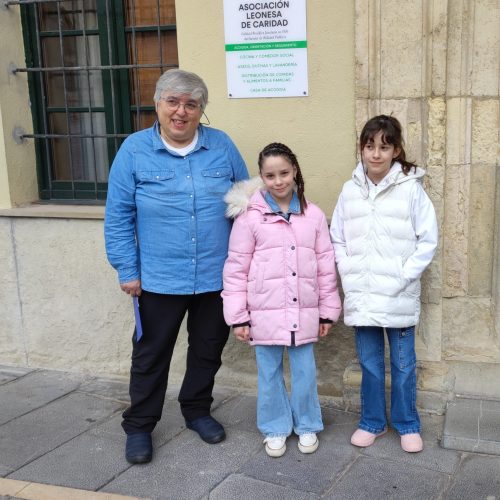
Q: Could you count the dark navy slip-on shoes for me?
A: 2